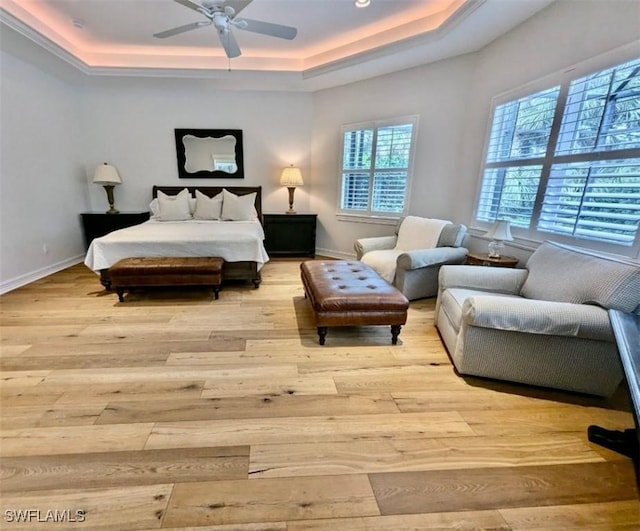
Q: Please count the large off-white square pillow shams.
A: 3